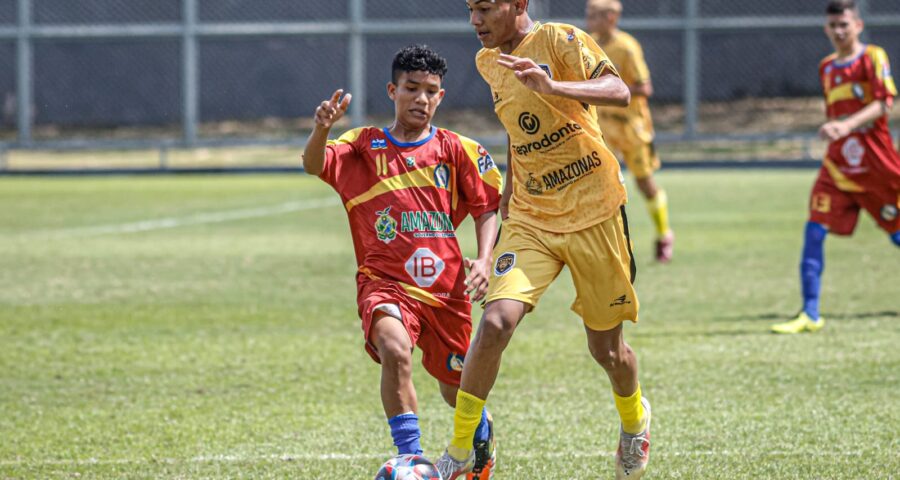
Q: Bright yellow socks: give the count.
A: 3